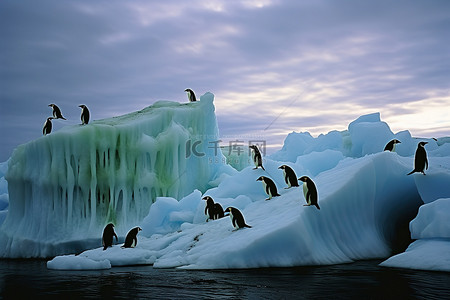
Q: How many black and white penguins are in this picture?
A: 15